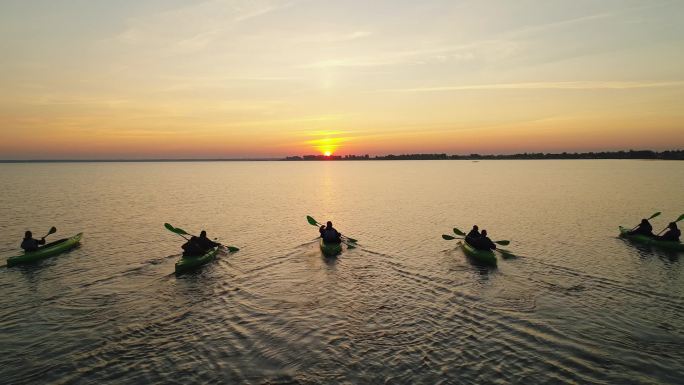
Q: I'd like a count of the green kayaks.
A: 5